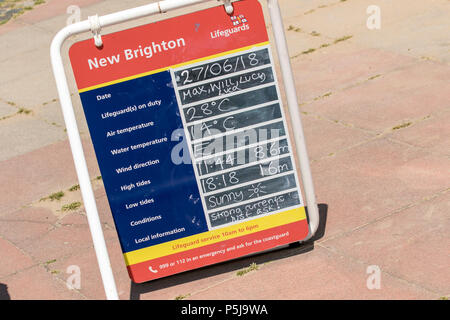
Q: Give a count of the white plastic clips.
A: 2